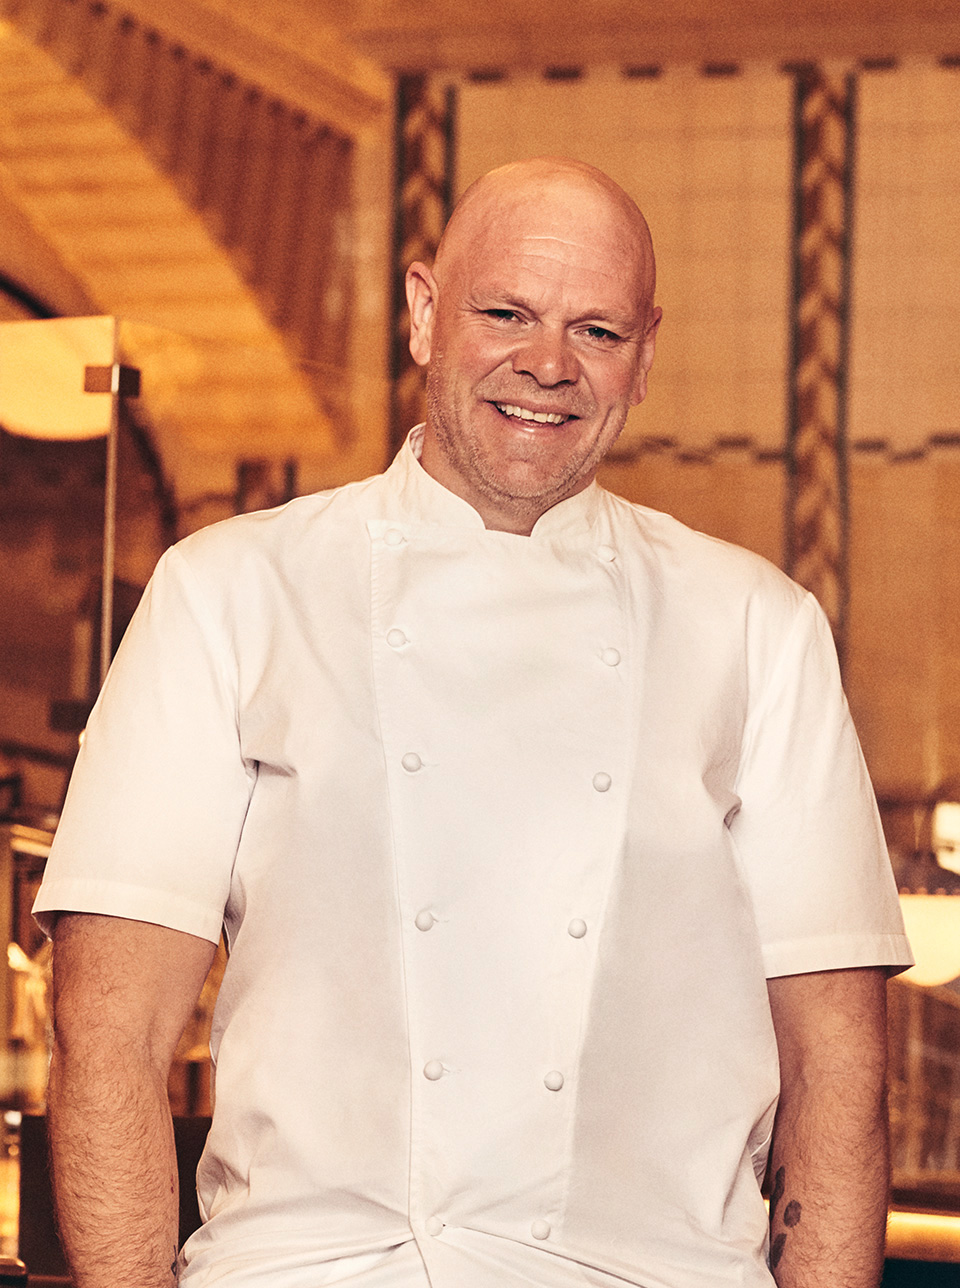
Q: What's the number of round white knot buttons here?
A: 12